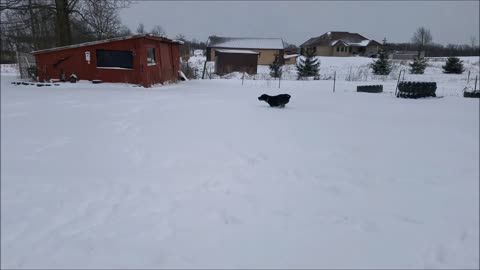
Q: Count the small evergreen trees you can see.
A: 5